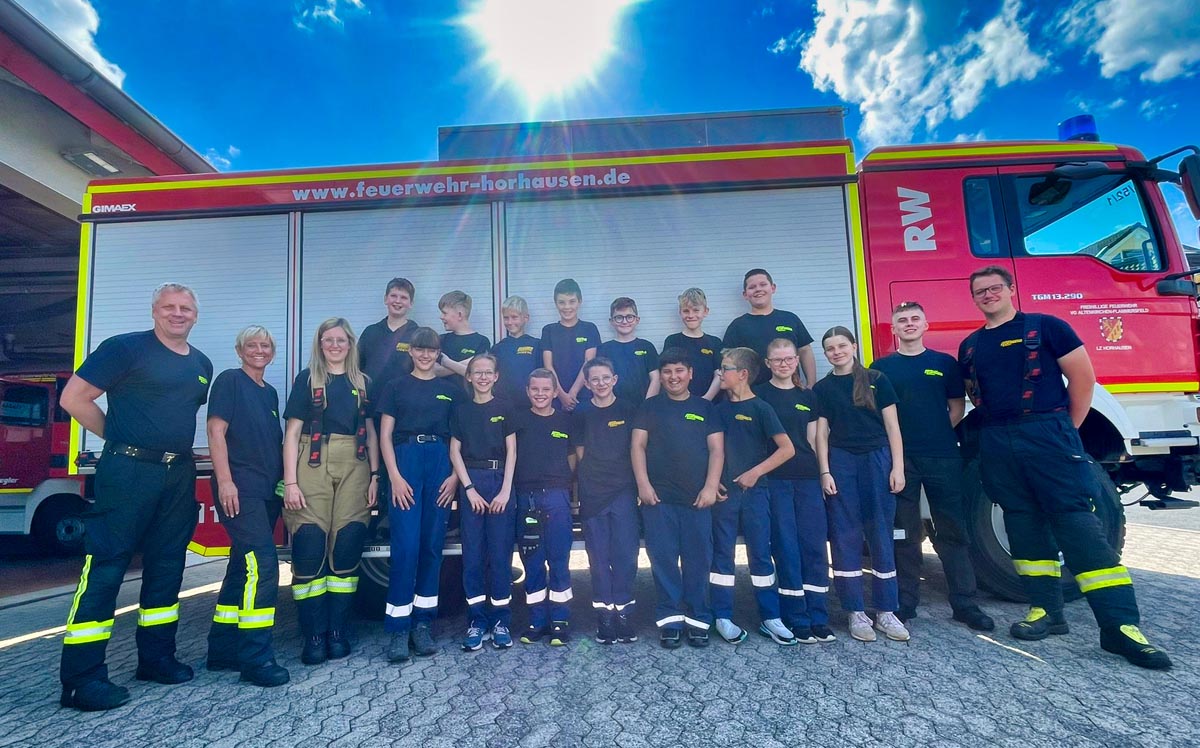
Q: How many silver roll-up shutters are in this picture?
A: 3